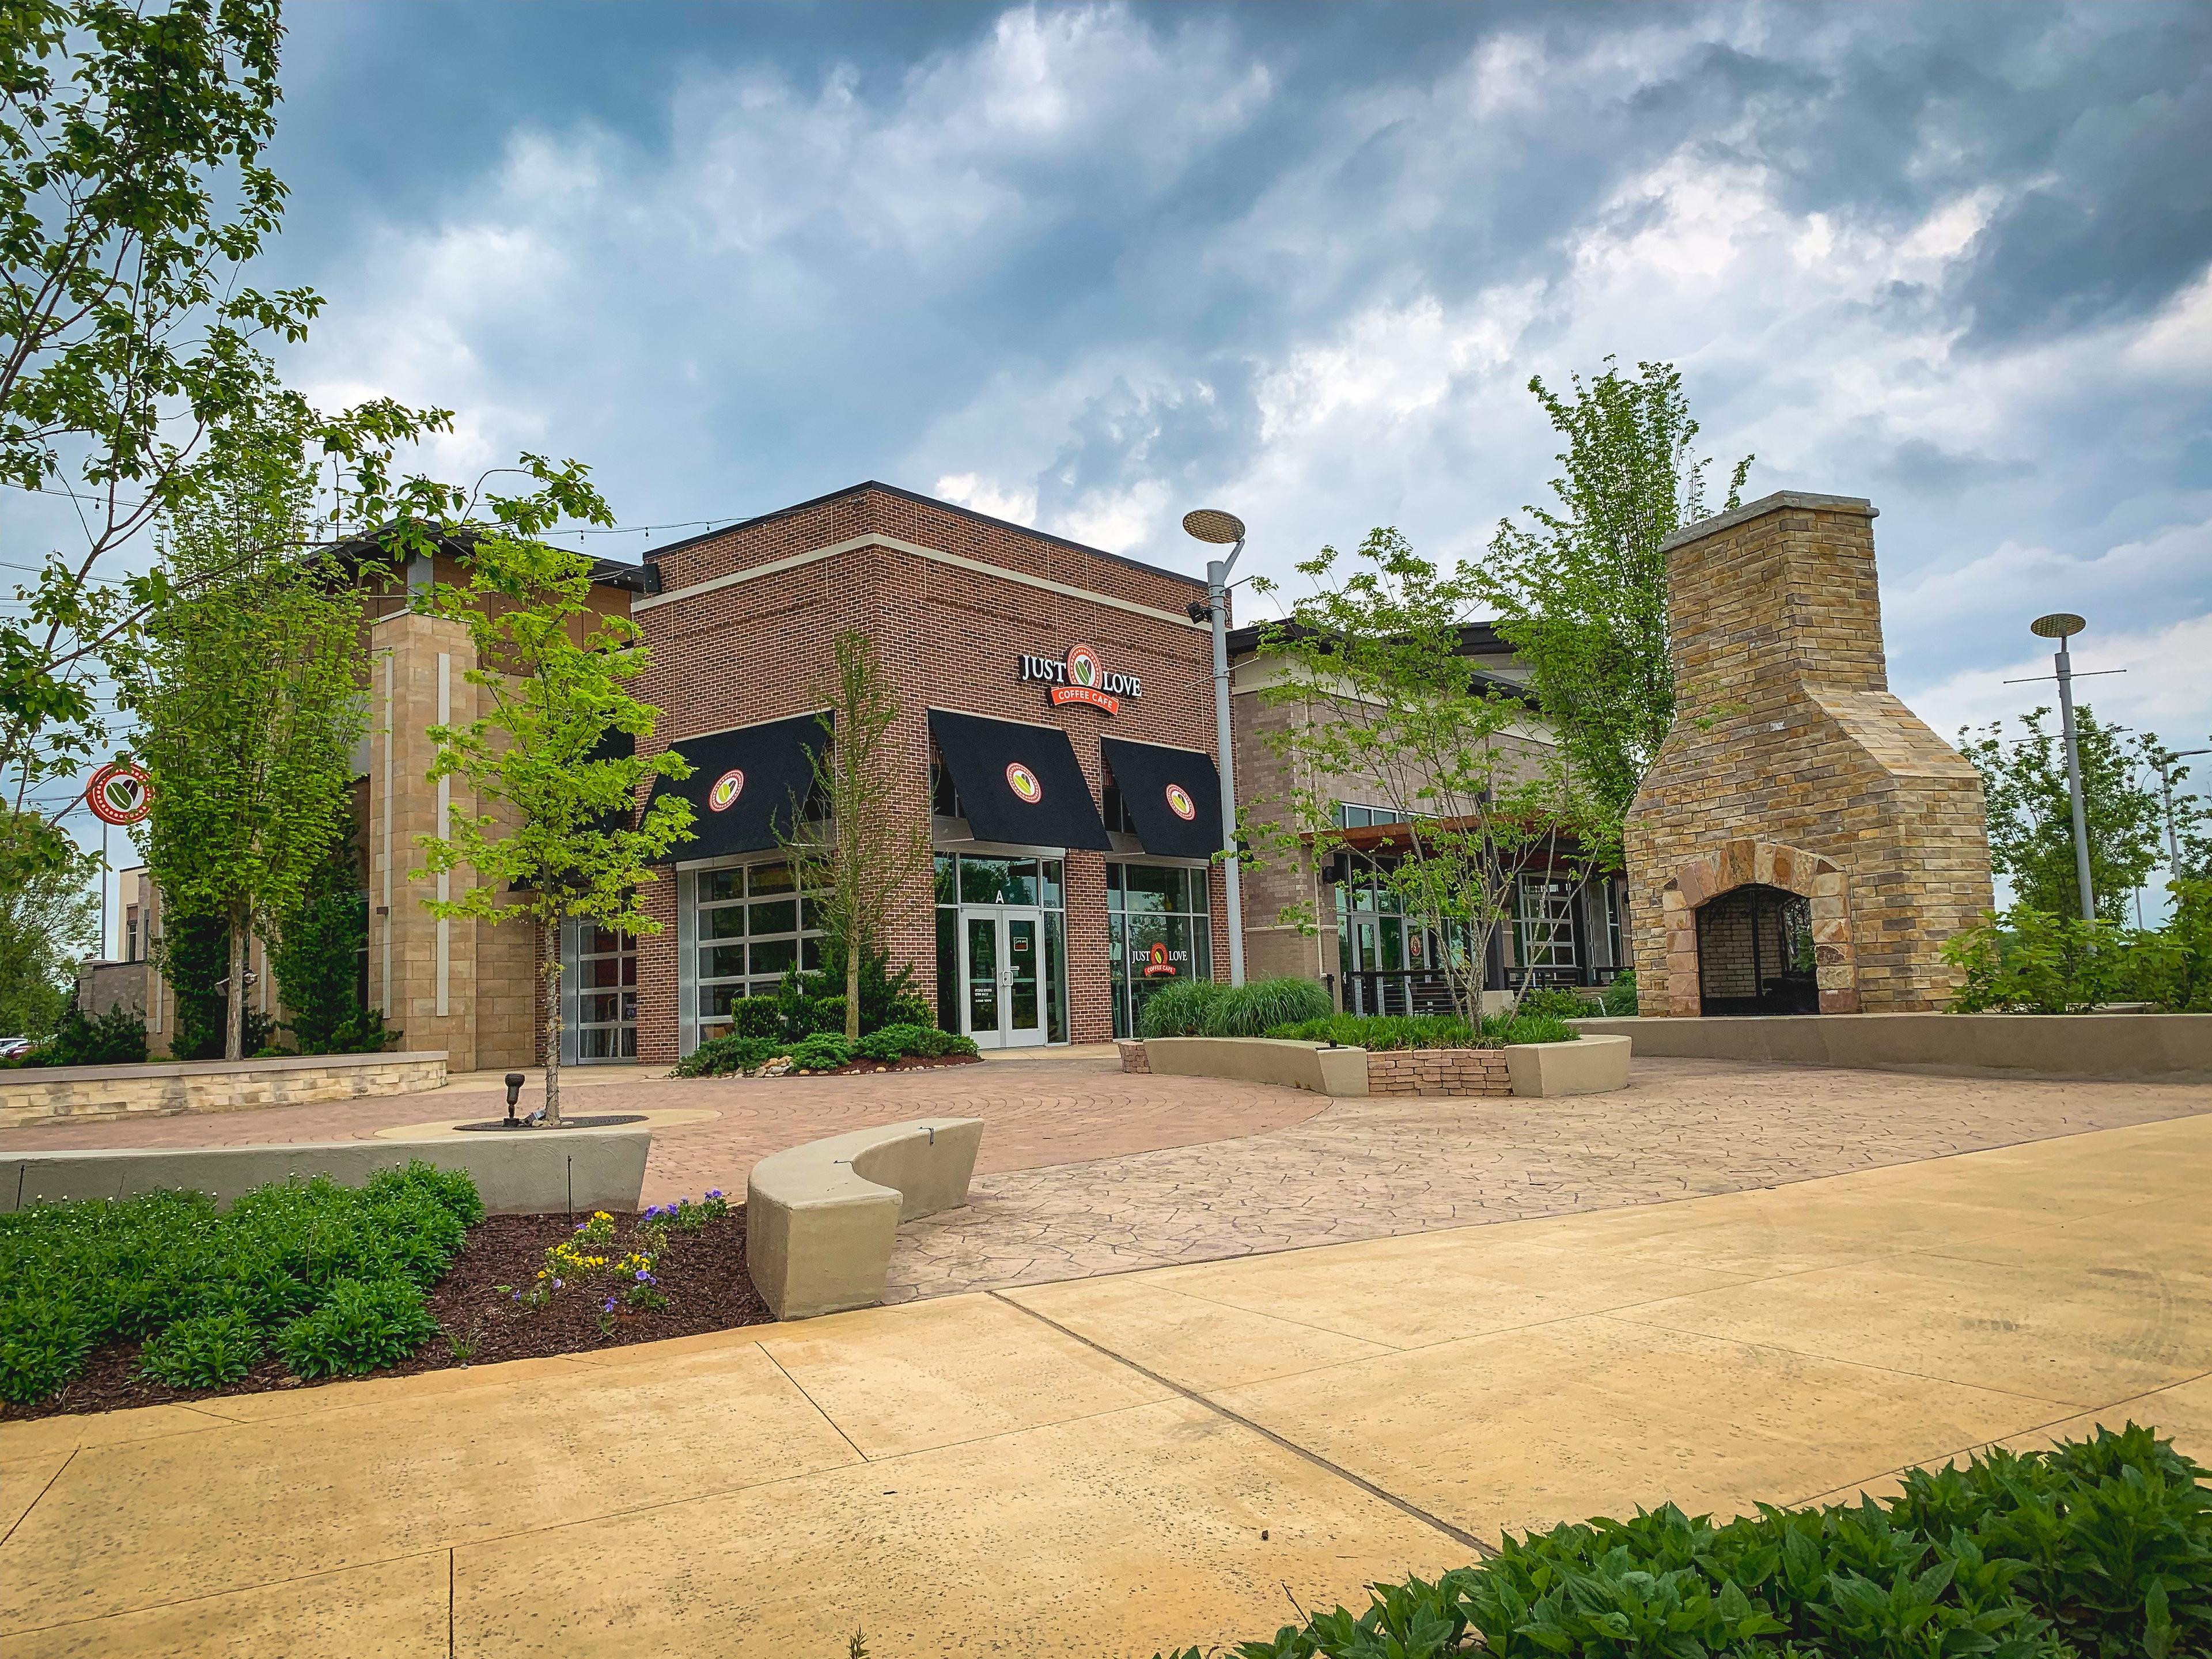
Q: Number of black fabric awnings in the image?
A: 3